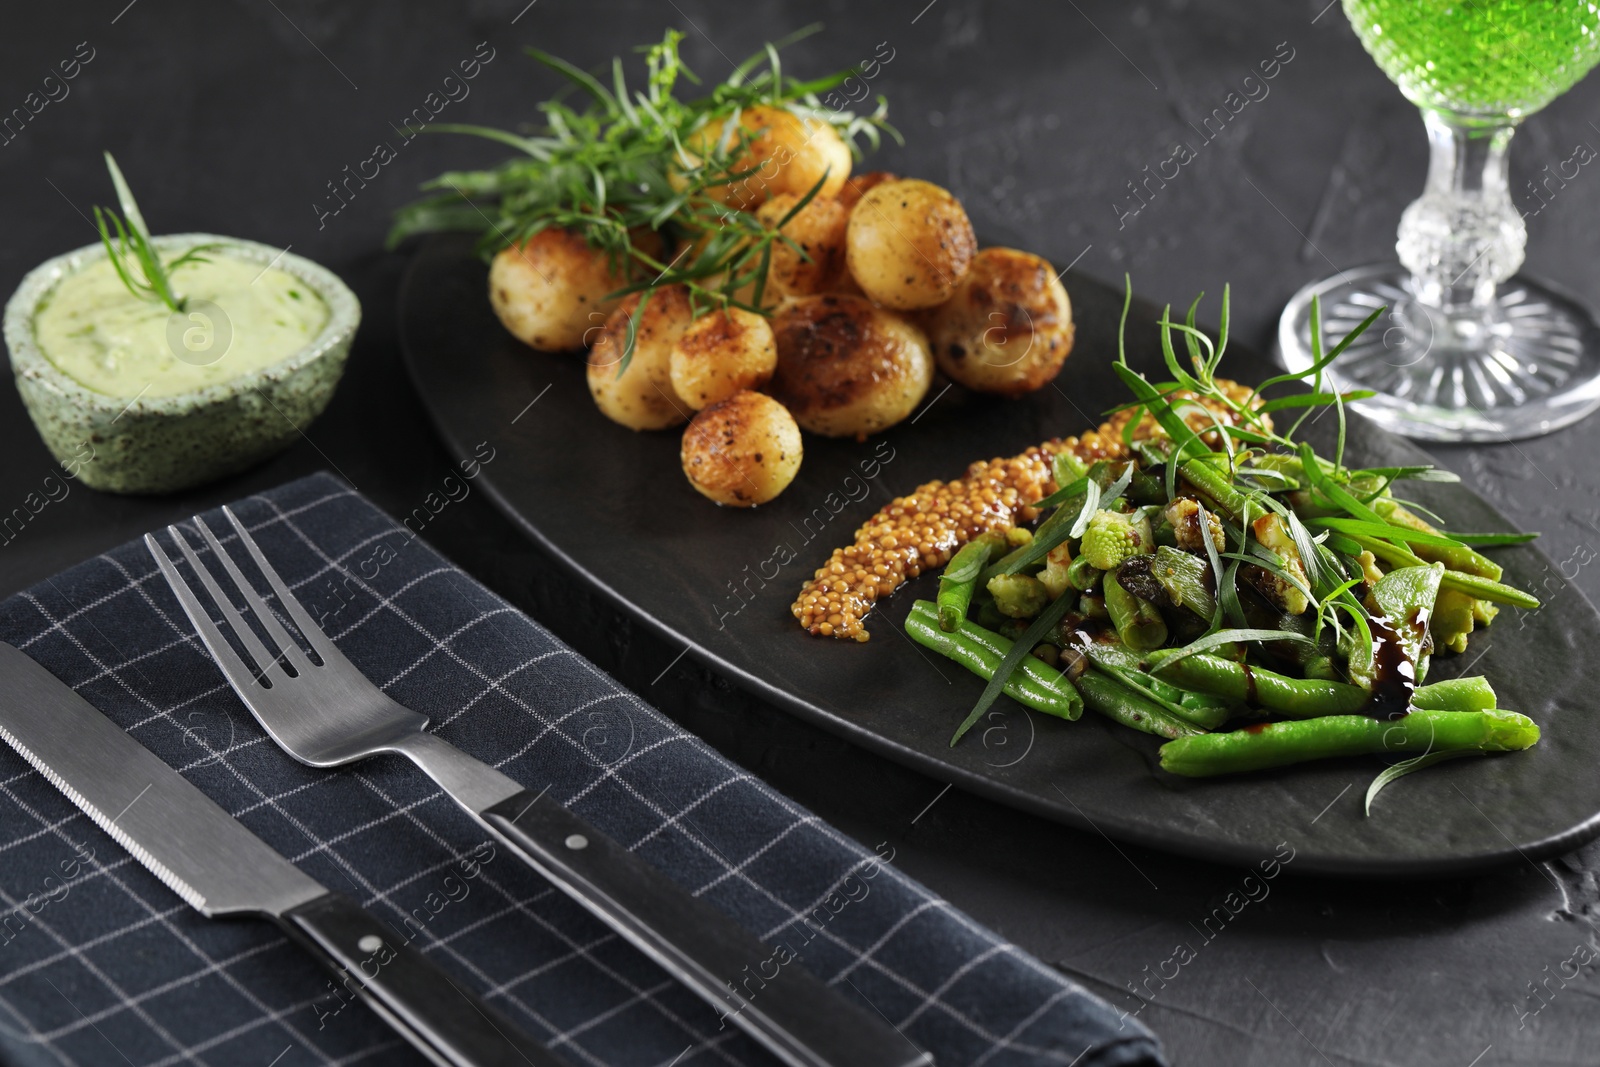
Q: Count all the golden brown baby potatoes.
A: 11